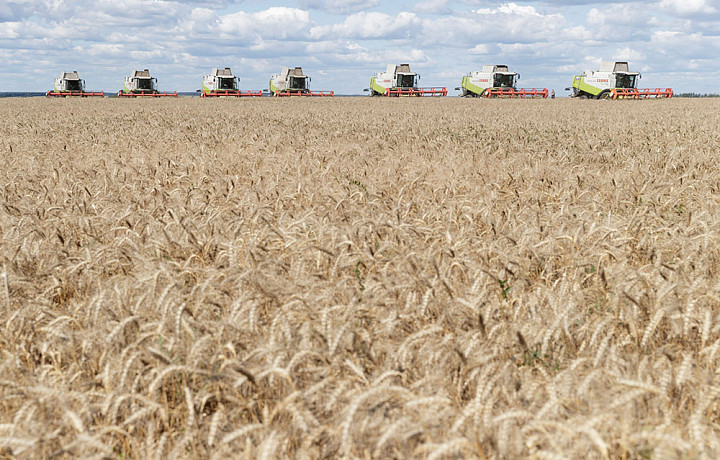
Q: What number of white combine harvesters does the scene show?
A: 7